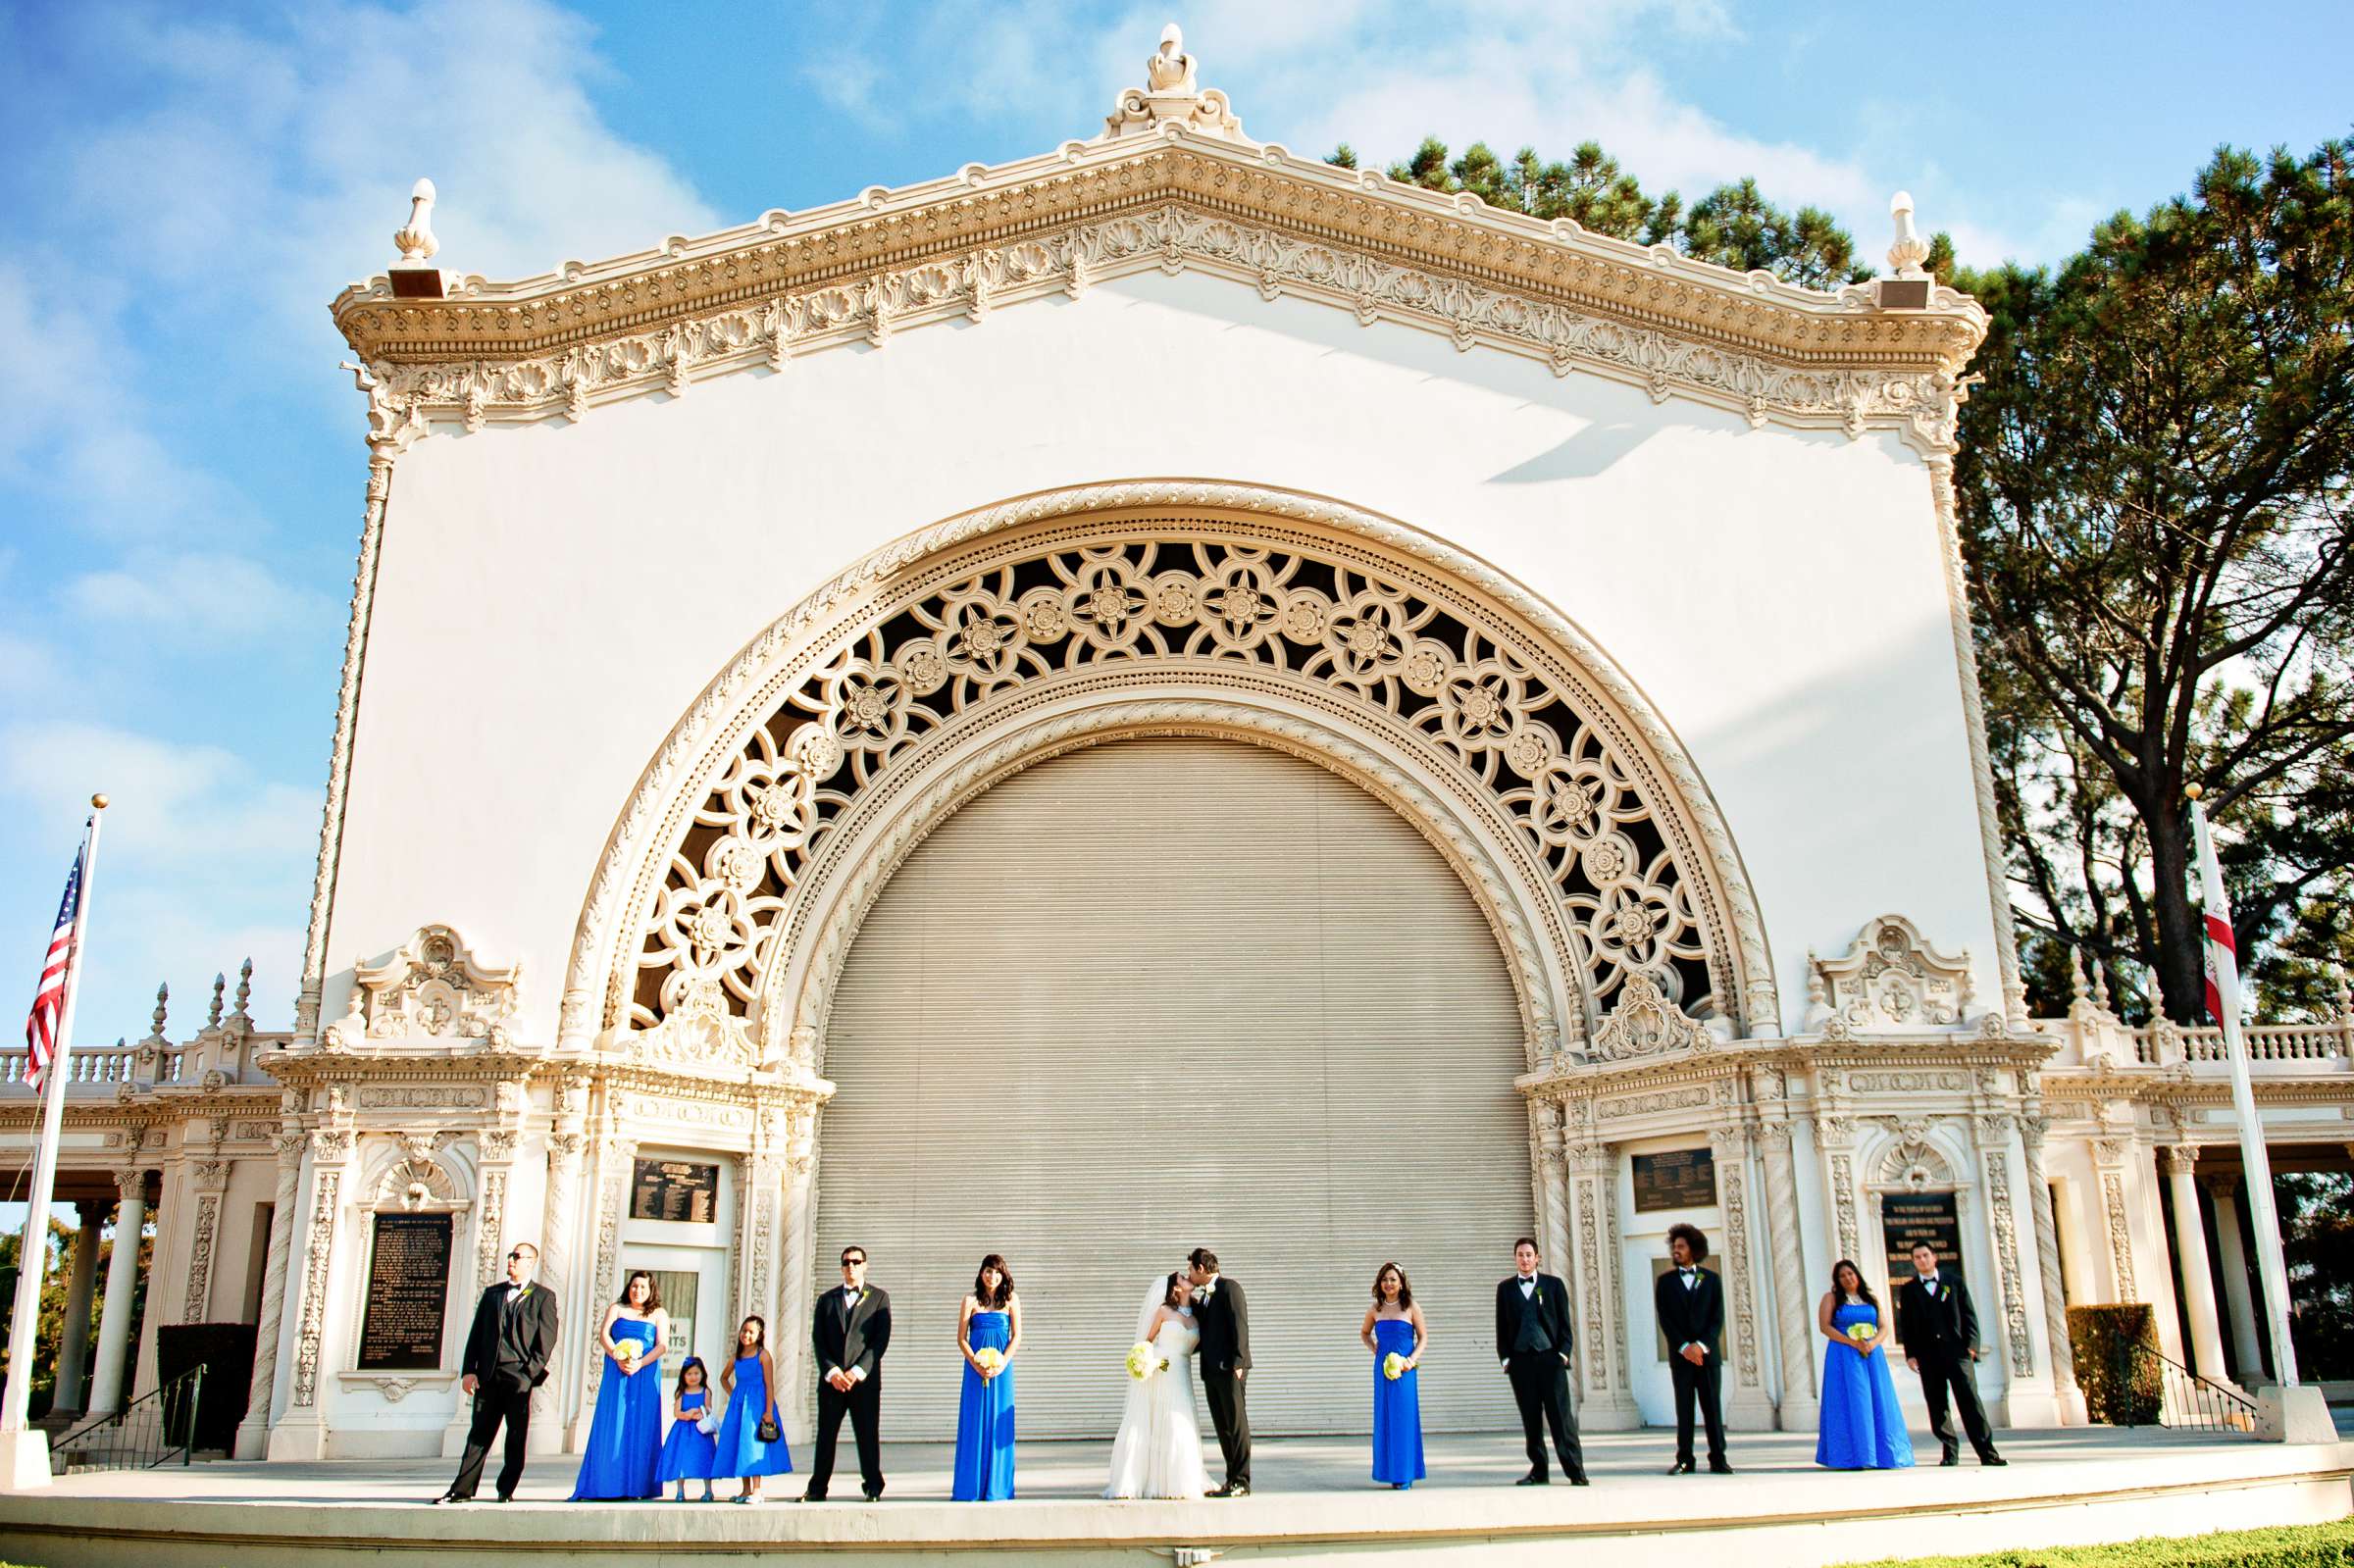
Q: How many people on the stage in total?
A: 13